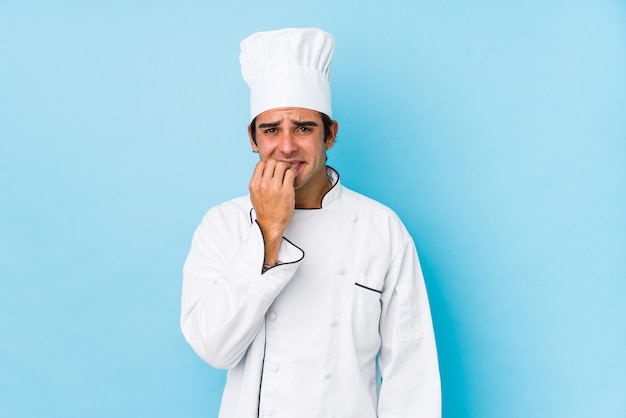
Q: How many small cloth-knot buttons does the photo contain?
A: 6